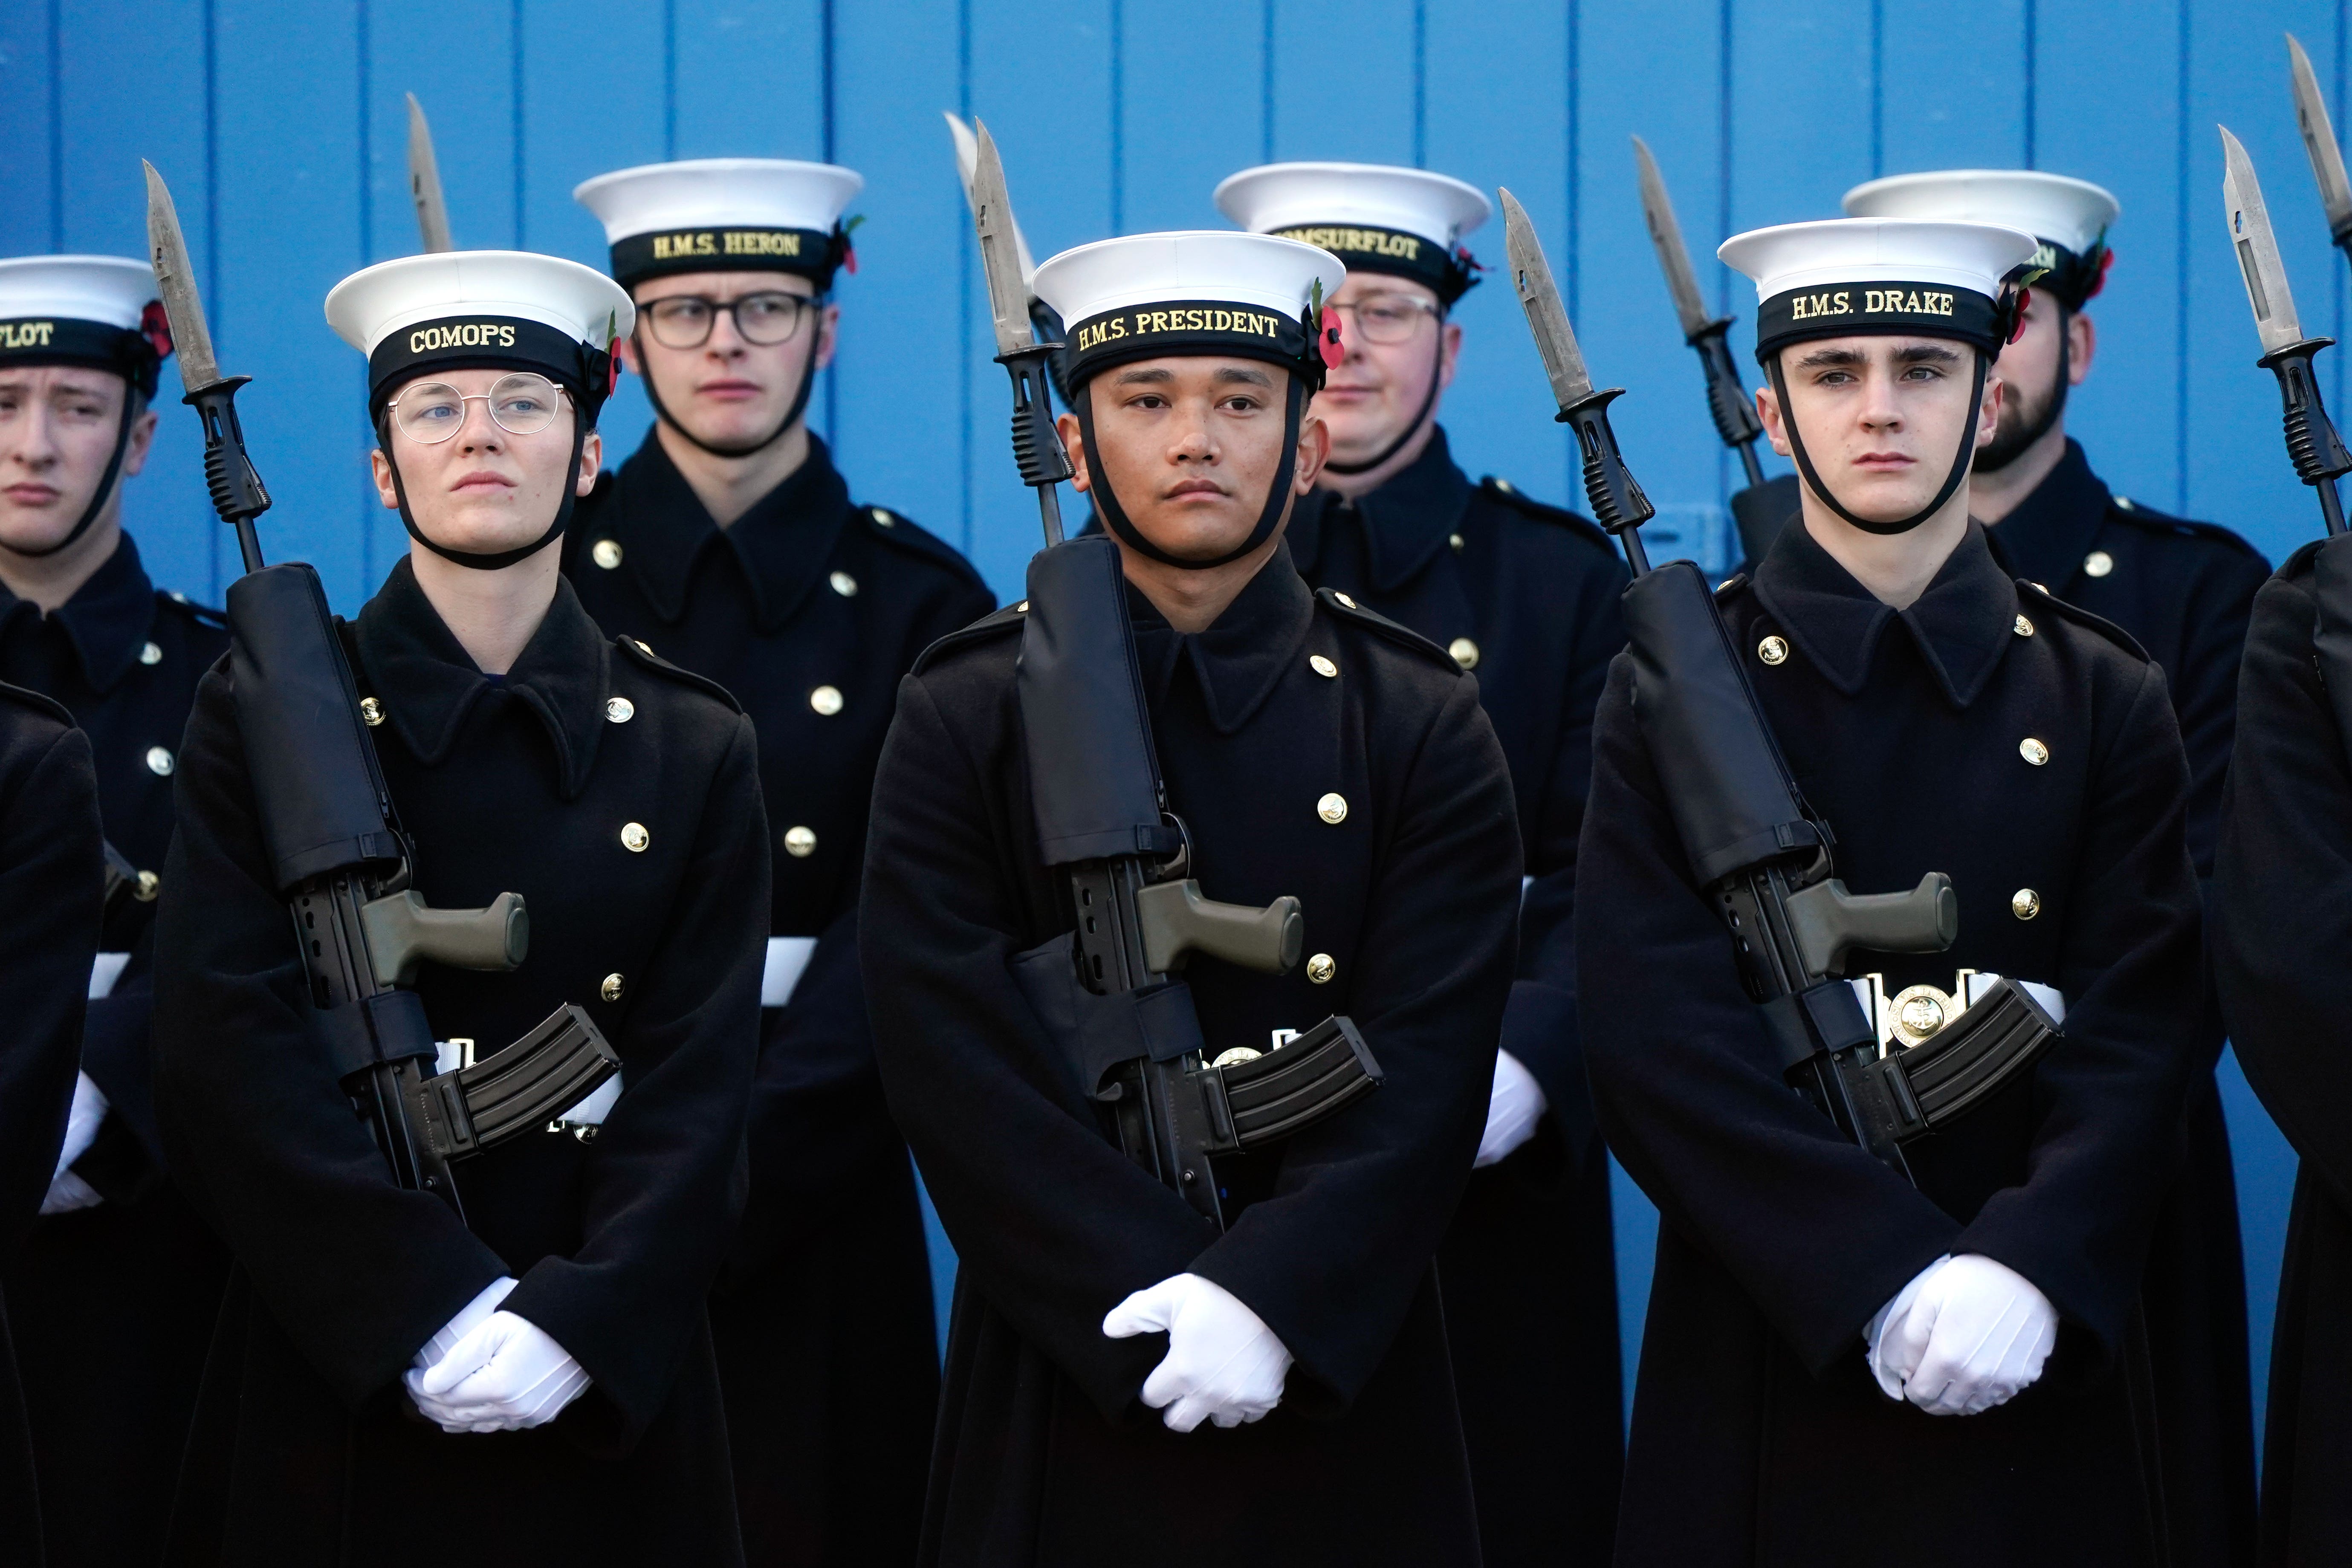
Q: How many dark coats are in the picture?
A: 9